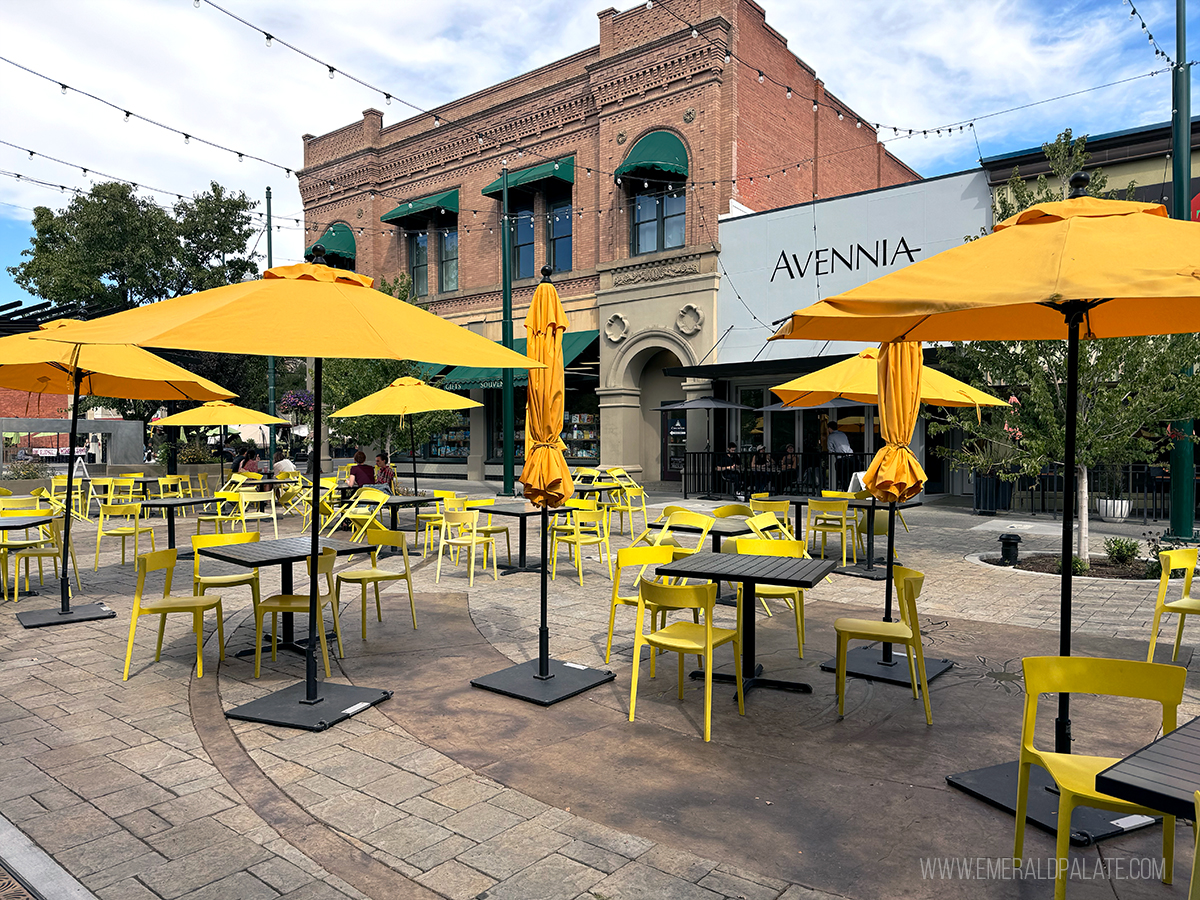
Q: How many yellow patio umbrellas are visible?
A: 8